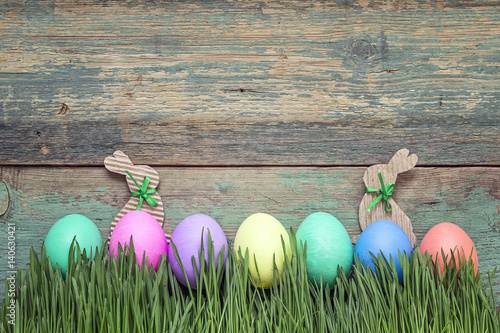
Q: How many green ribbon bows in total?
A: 2